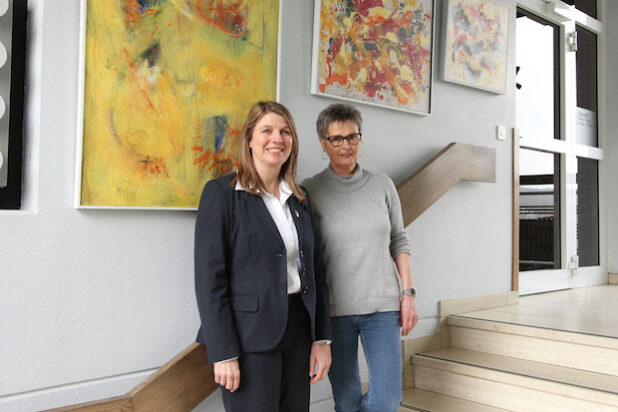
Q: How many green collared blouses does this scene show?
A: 0